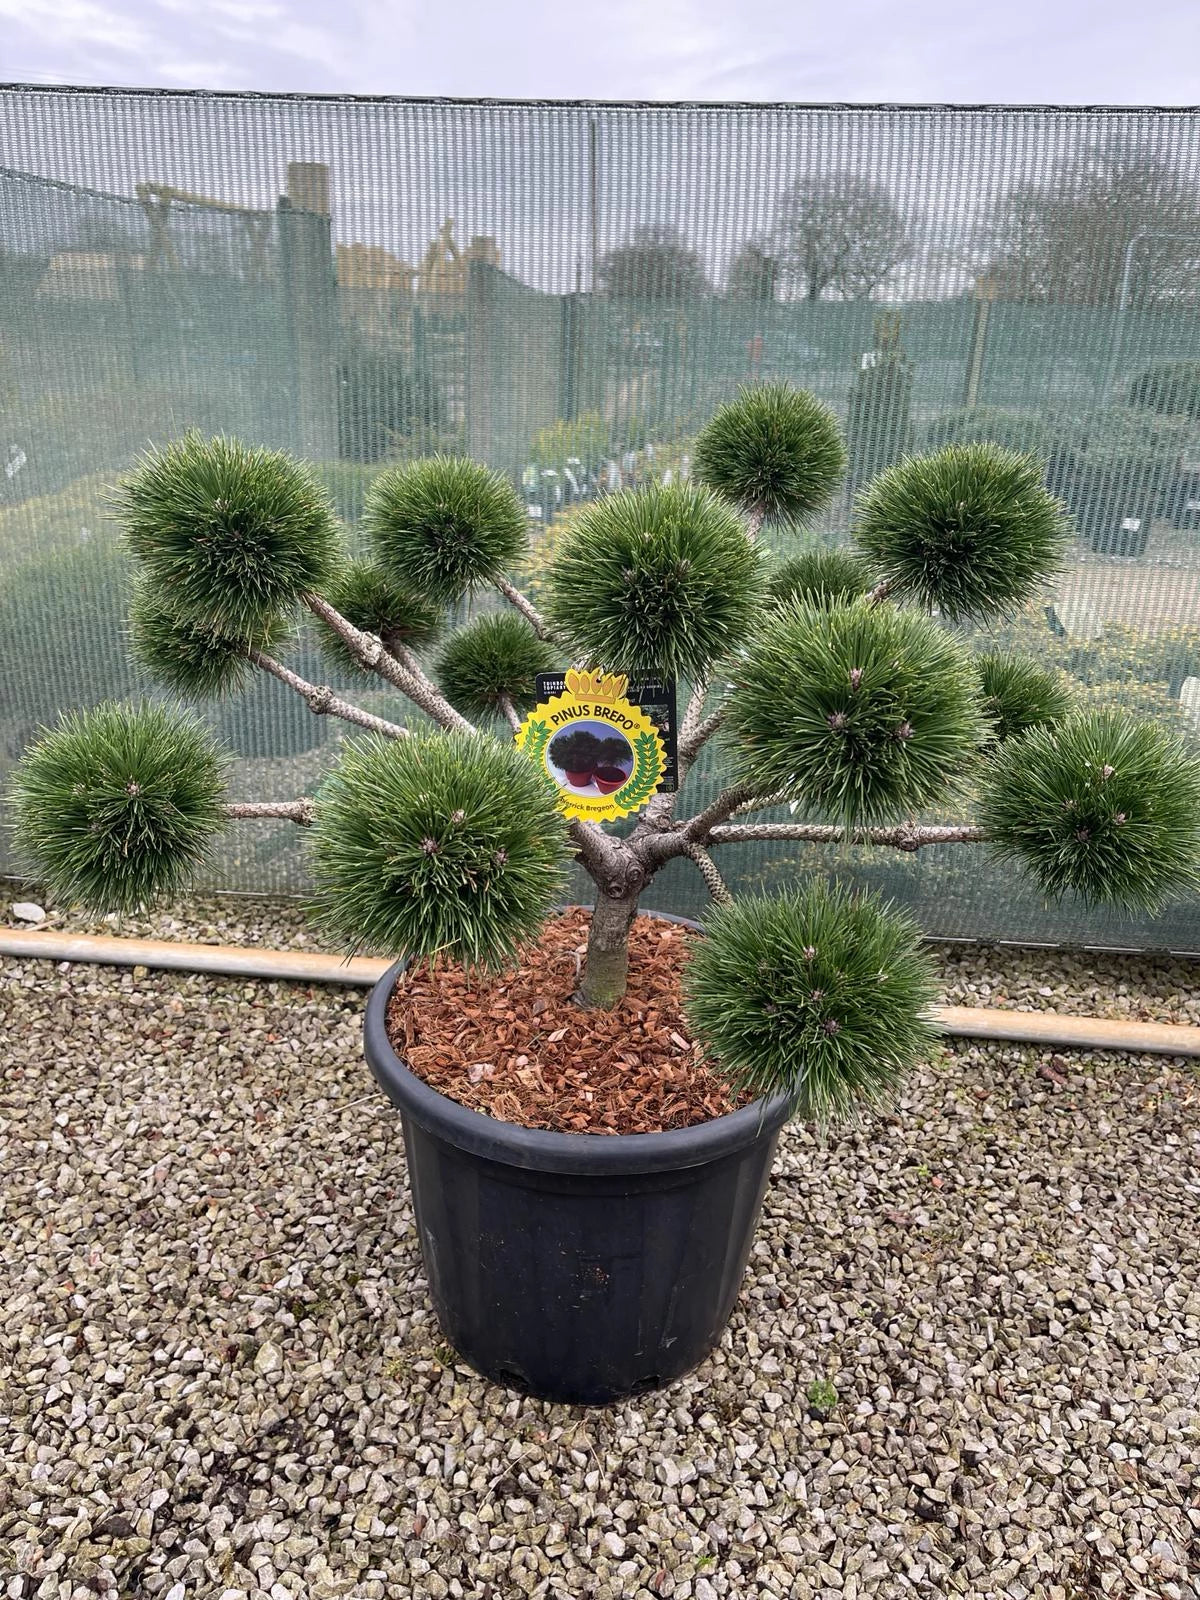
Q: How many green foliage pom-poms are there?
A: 15